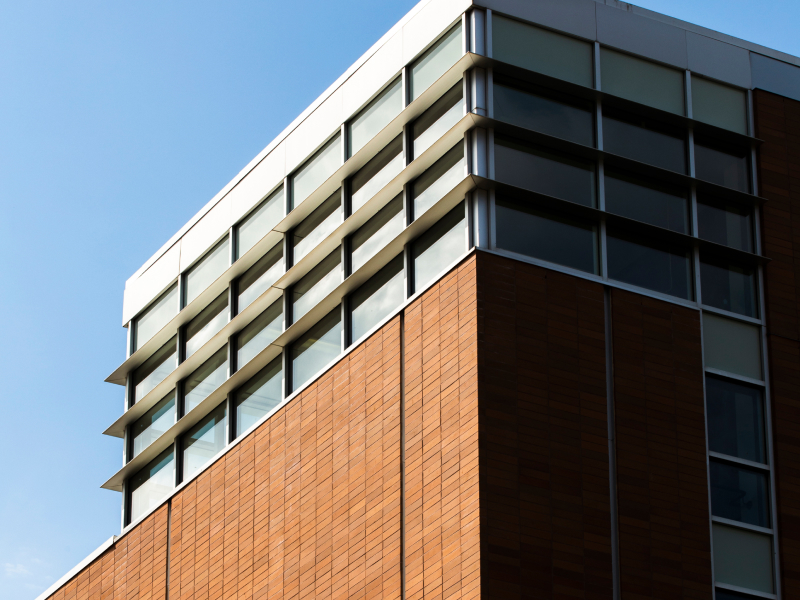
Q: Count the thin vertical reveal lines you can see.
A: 3